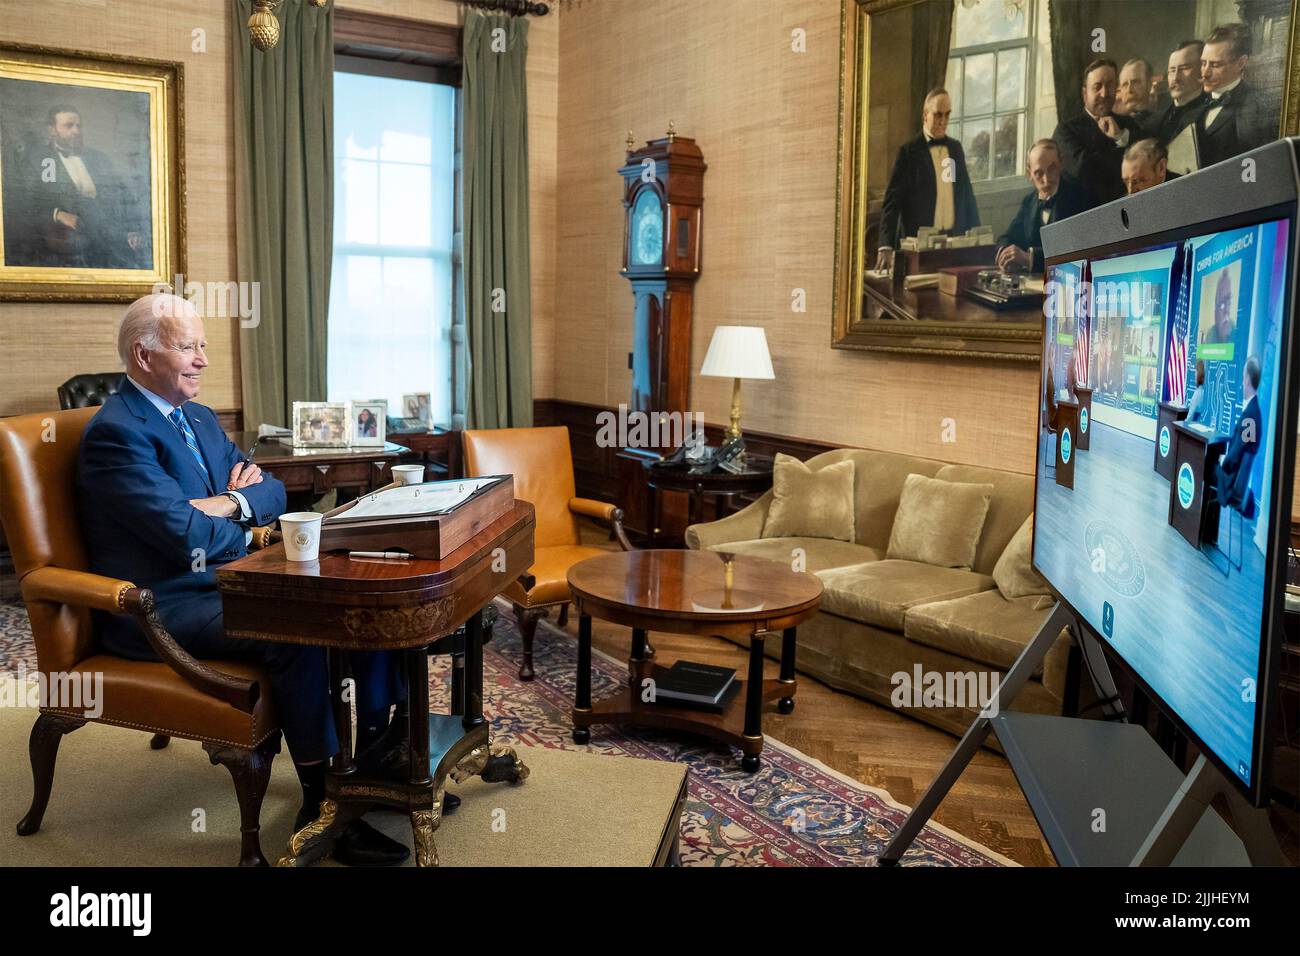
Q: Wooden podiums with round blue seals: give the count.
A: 4